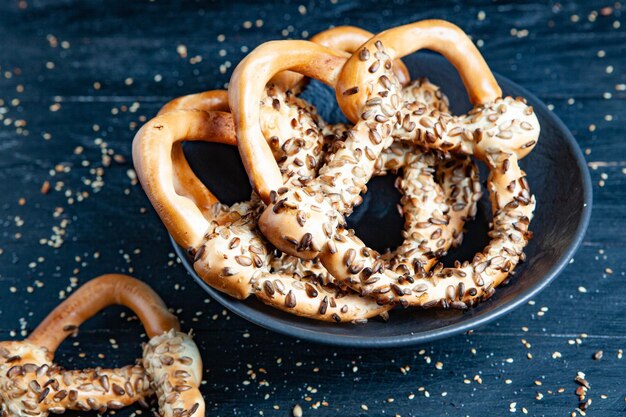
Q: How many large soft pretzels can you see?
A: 4